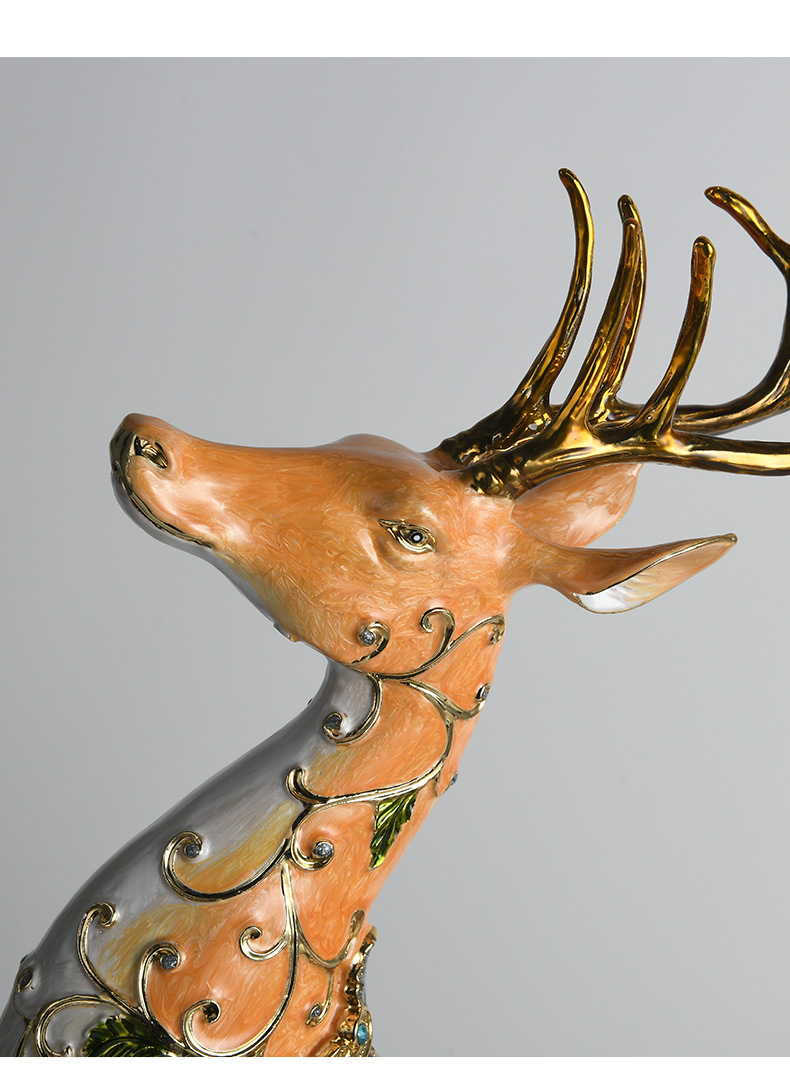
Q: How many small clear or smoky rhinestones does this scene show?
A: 9